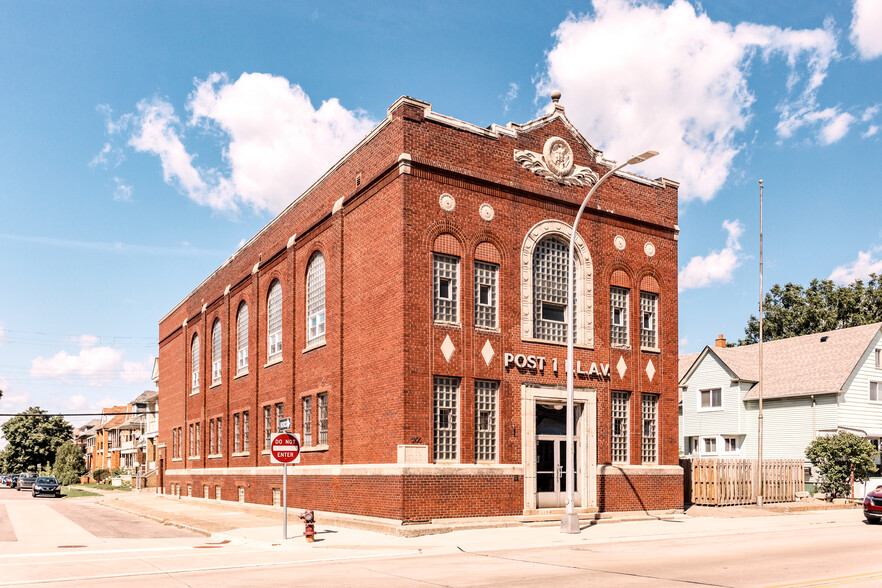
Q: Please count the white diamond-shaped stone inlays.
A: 4